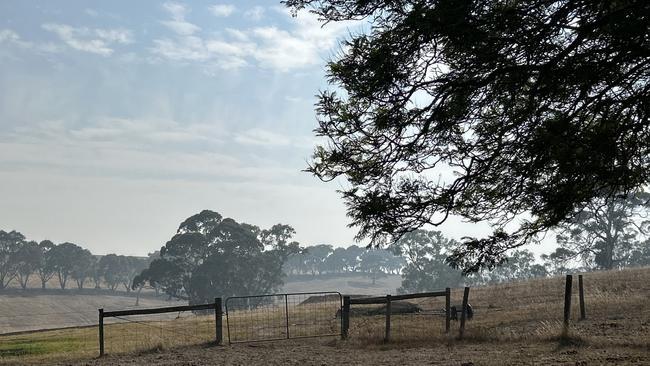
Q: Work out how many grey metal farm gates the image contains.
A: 1